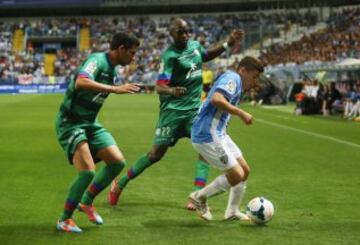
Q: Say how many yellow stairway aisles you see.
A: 3